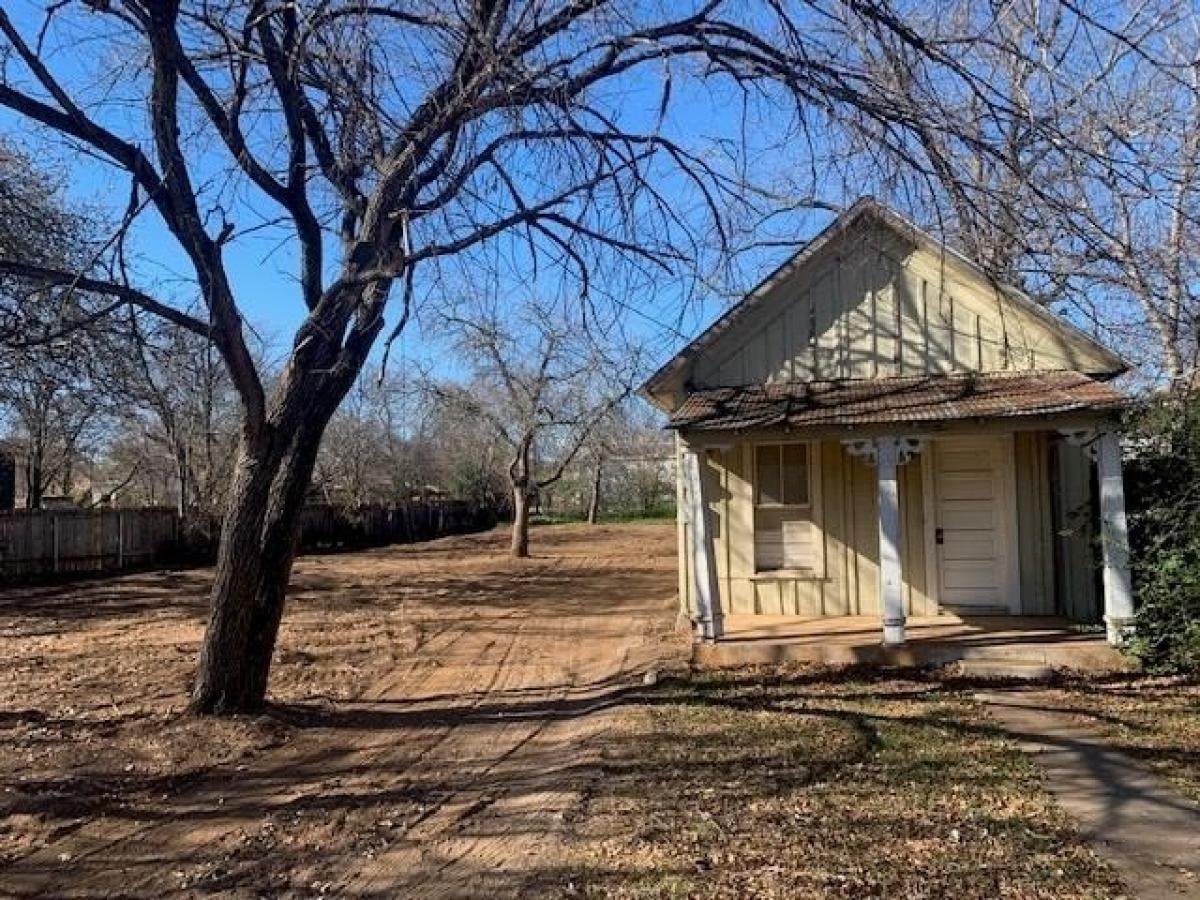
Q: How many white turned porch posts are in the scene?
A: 3